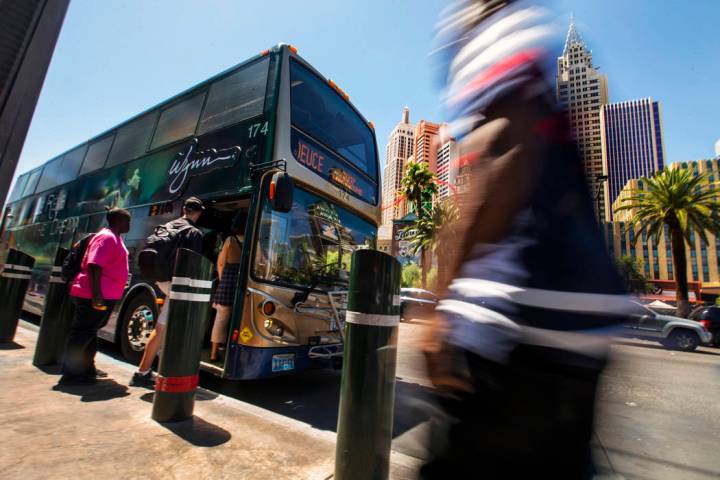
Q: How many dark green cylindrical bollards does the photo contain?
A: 4